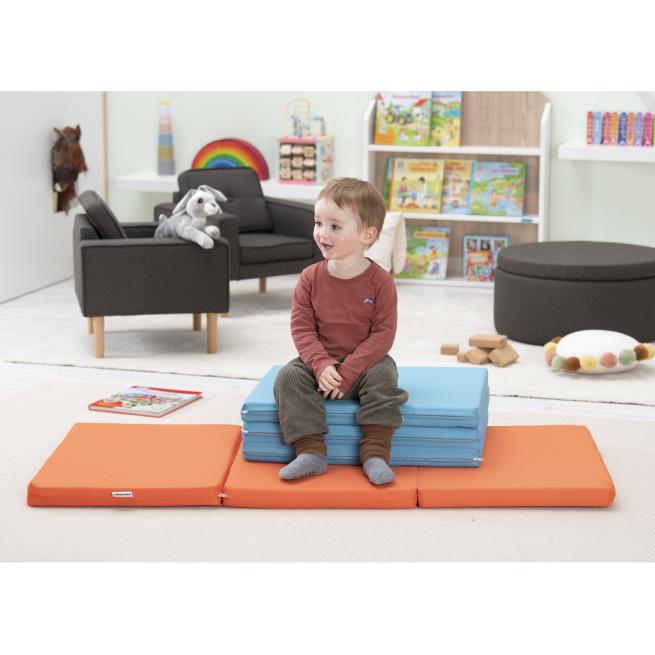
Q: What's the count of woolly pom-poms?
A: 10